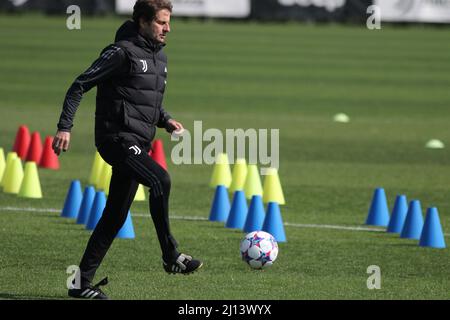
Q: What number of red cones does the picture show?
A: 4